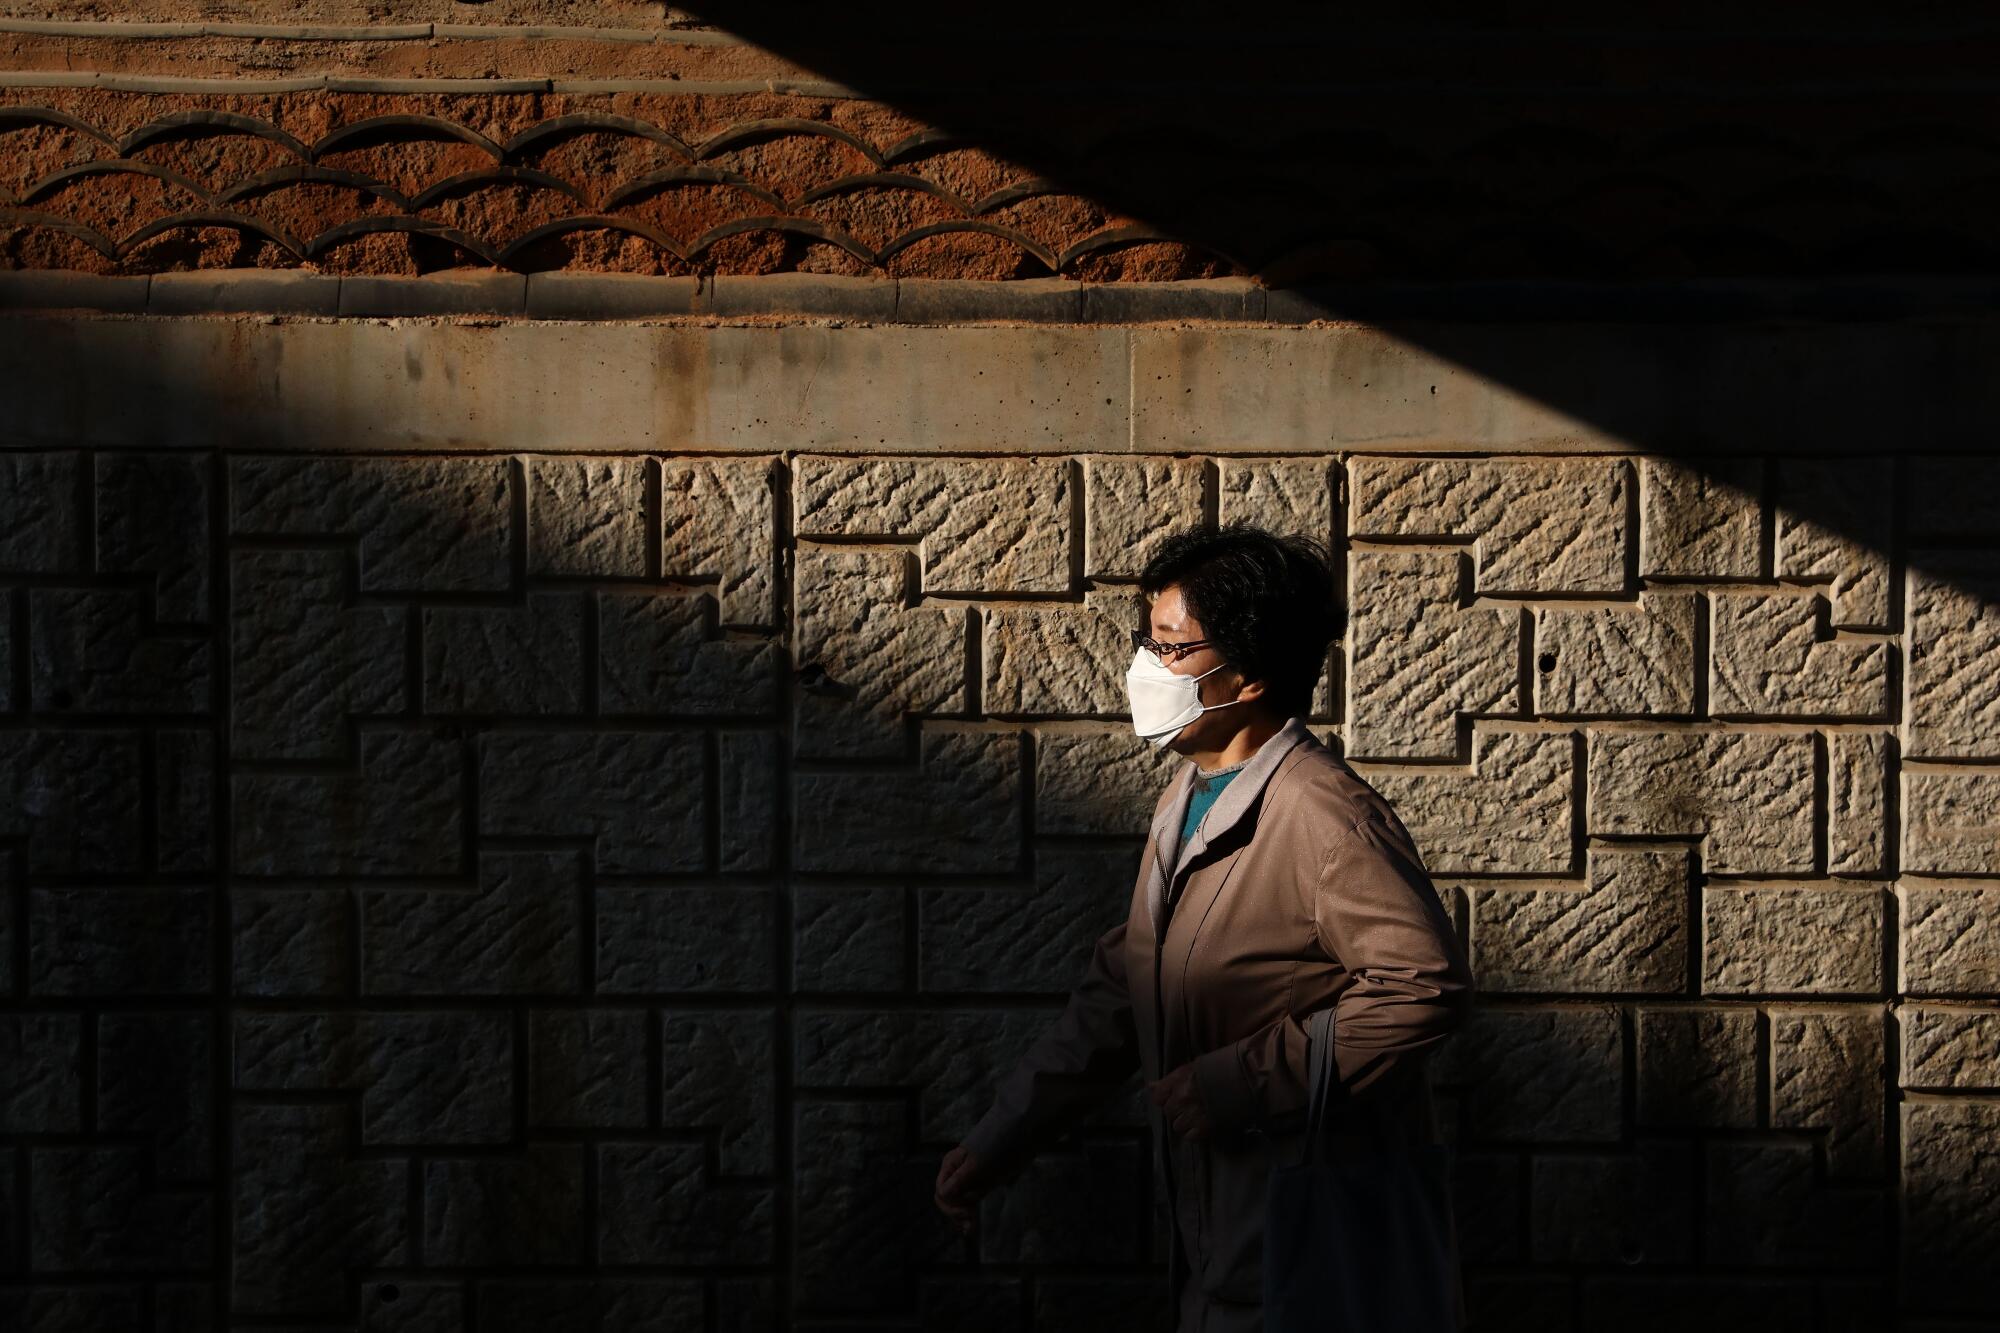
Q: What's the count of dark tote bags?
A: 1